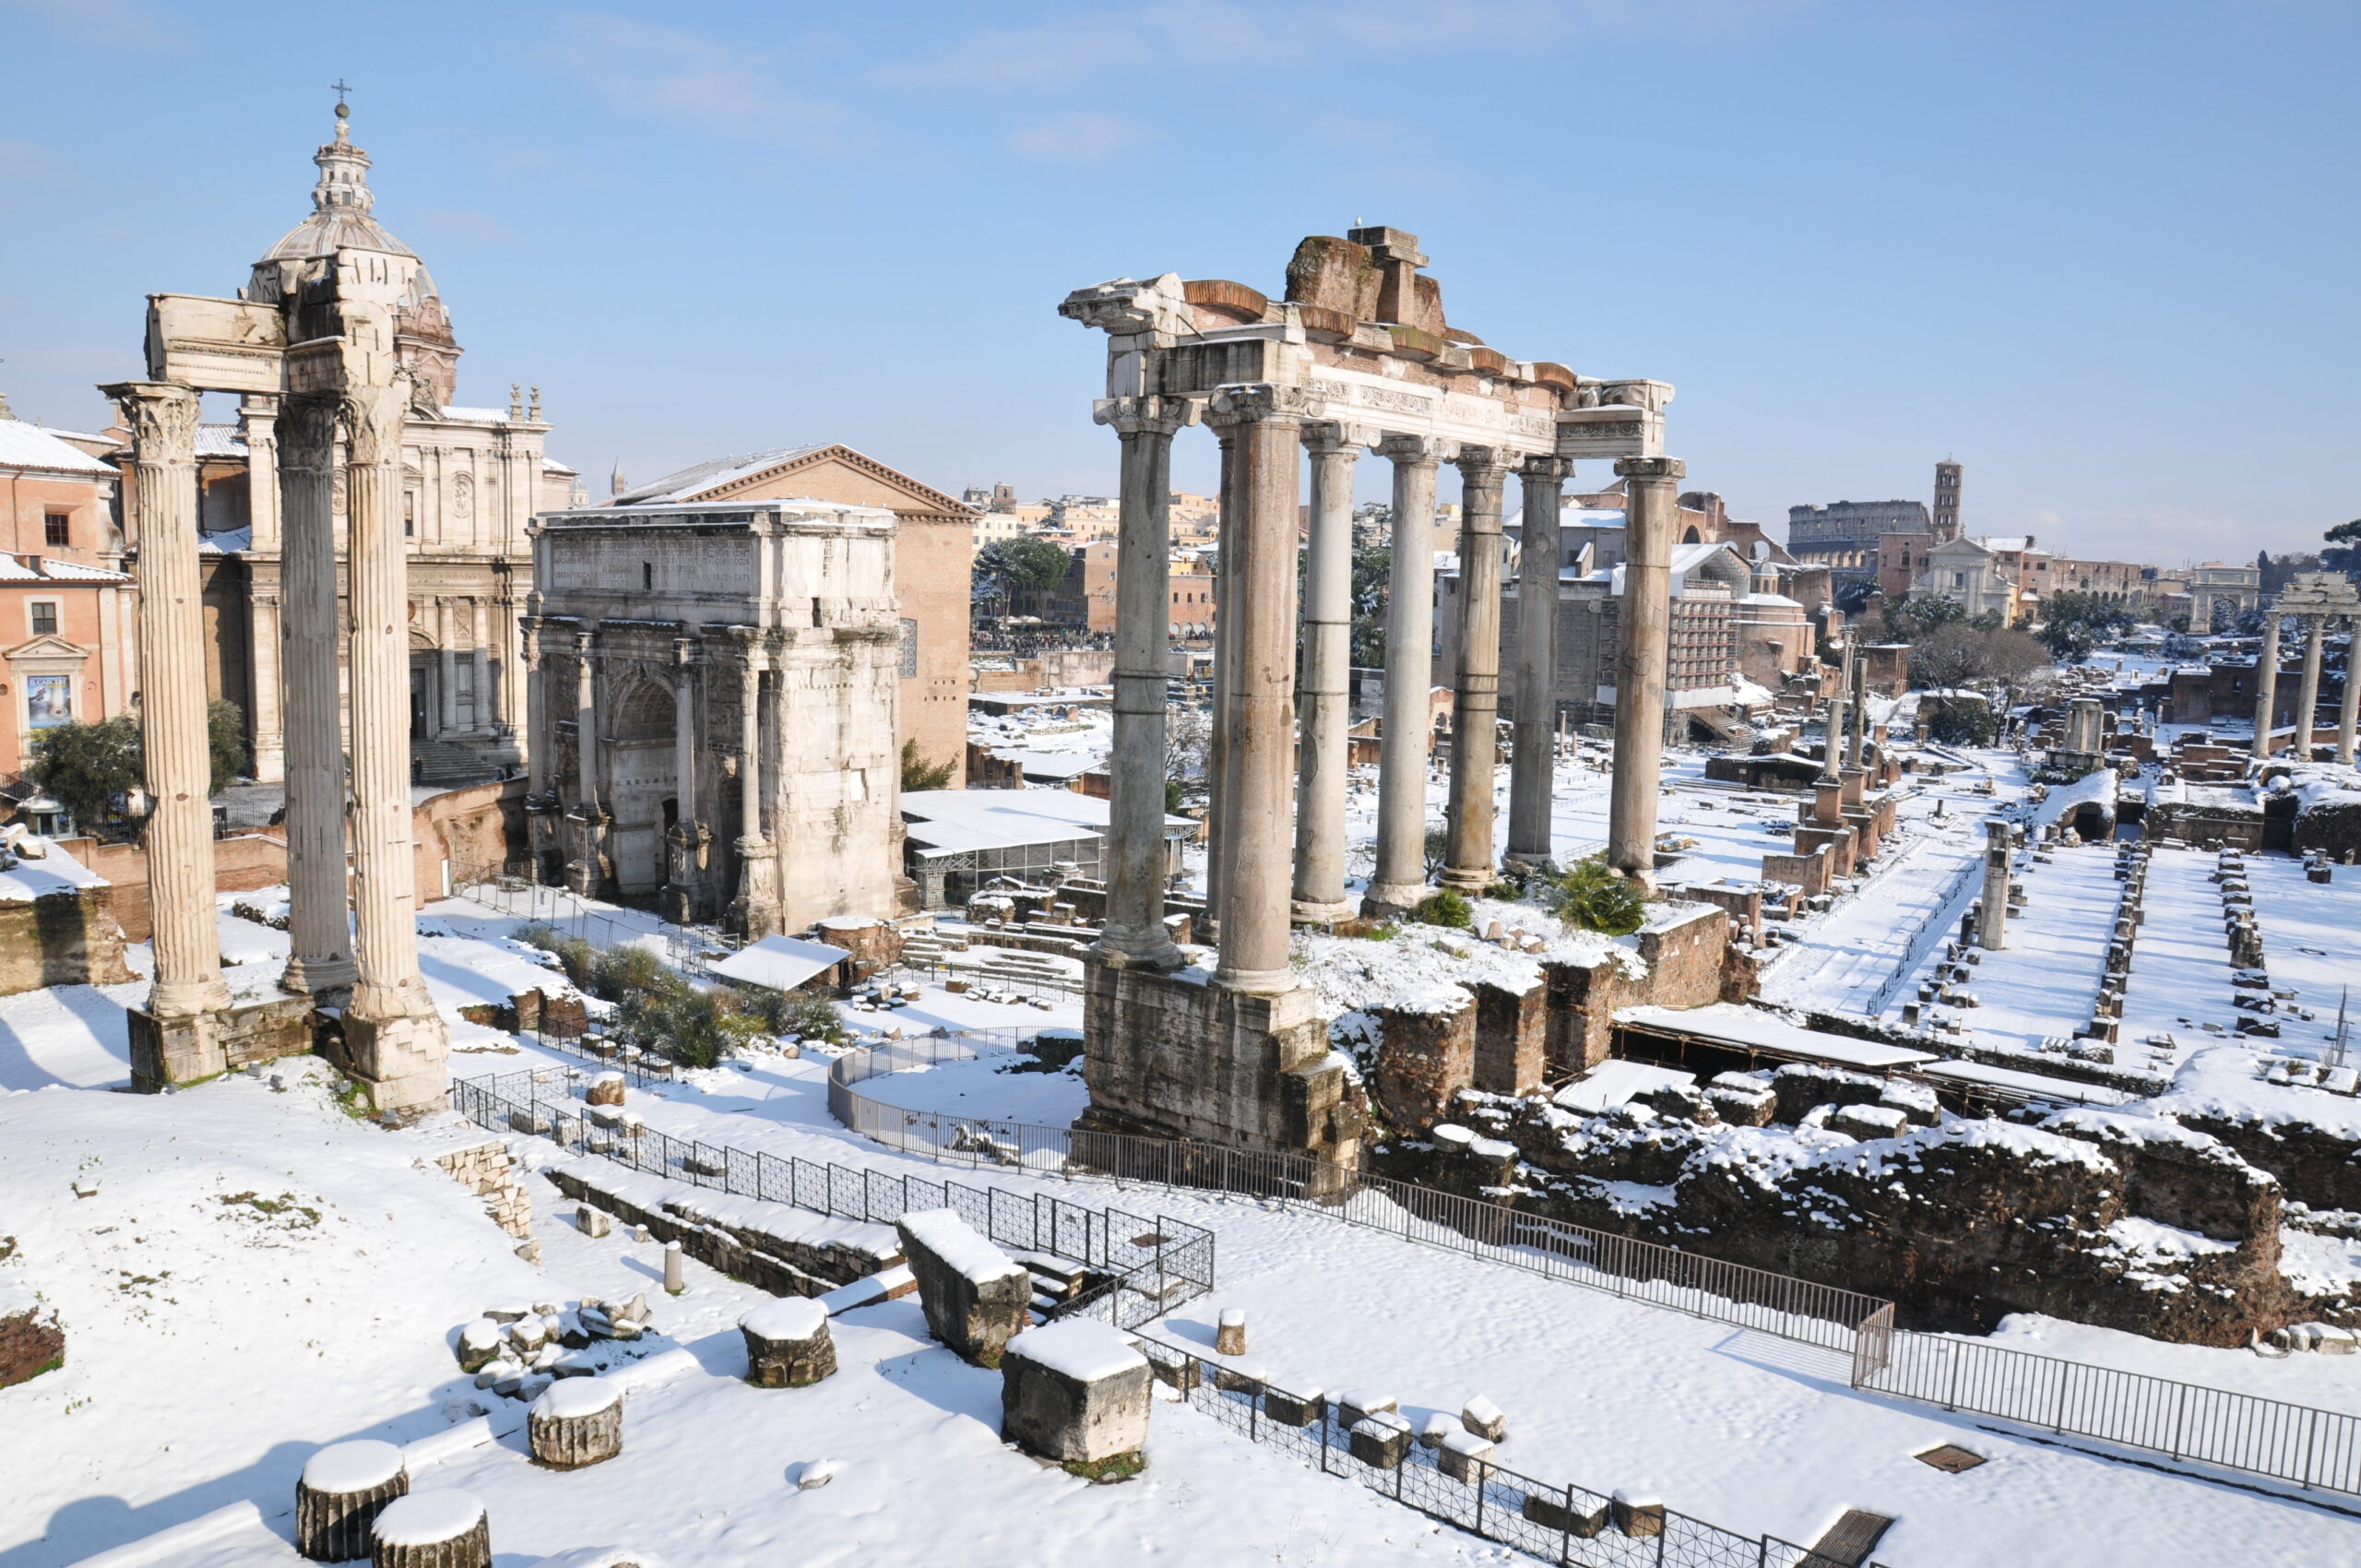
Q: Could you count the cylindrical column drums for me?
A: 4